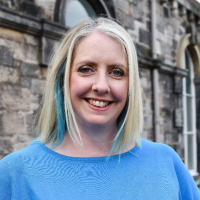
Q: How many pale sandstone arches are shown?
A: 1